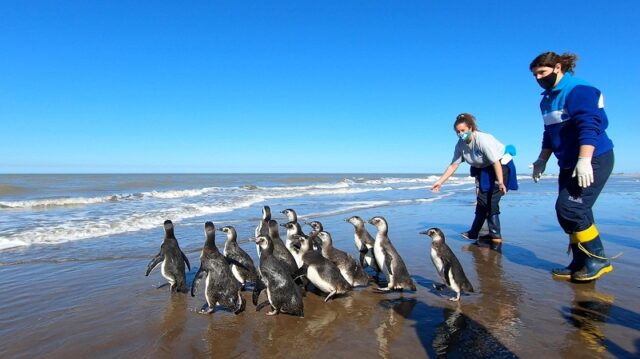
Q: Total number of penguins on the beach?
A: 14